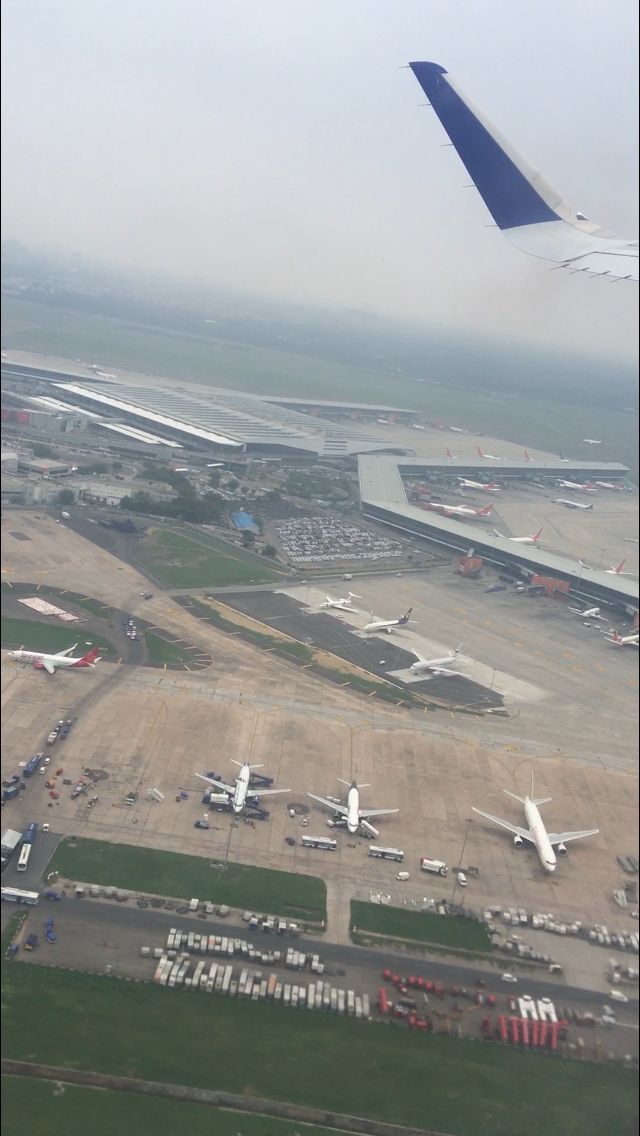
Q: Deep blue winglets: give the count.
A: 1